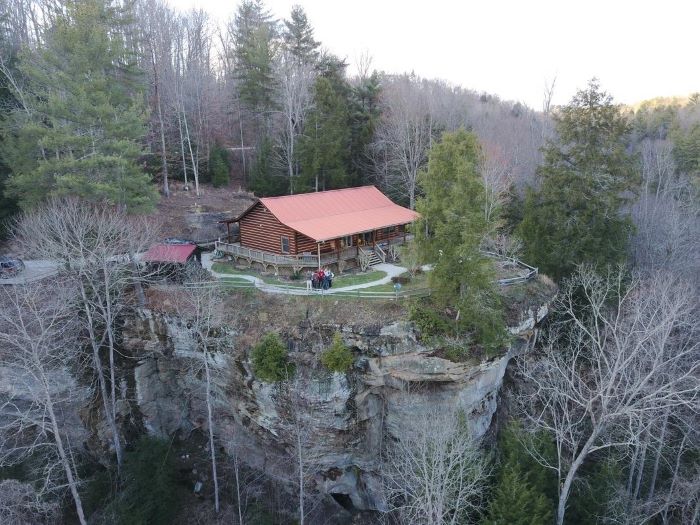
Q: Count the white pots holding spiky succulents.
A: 0